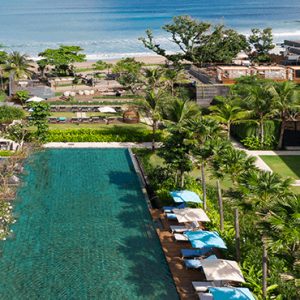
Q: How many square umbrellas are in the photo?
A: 5